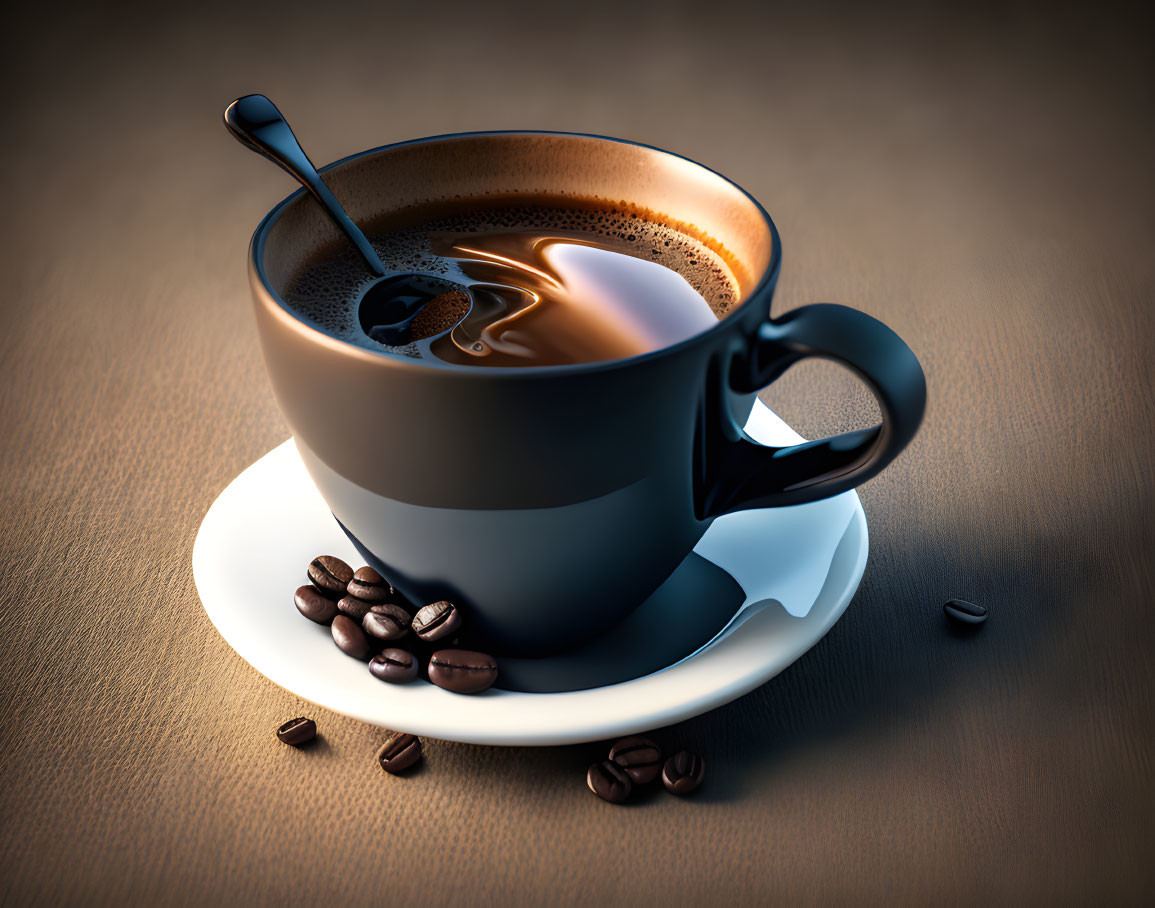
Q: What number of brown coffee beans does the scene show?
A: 14